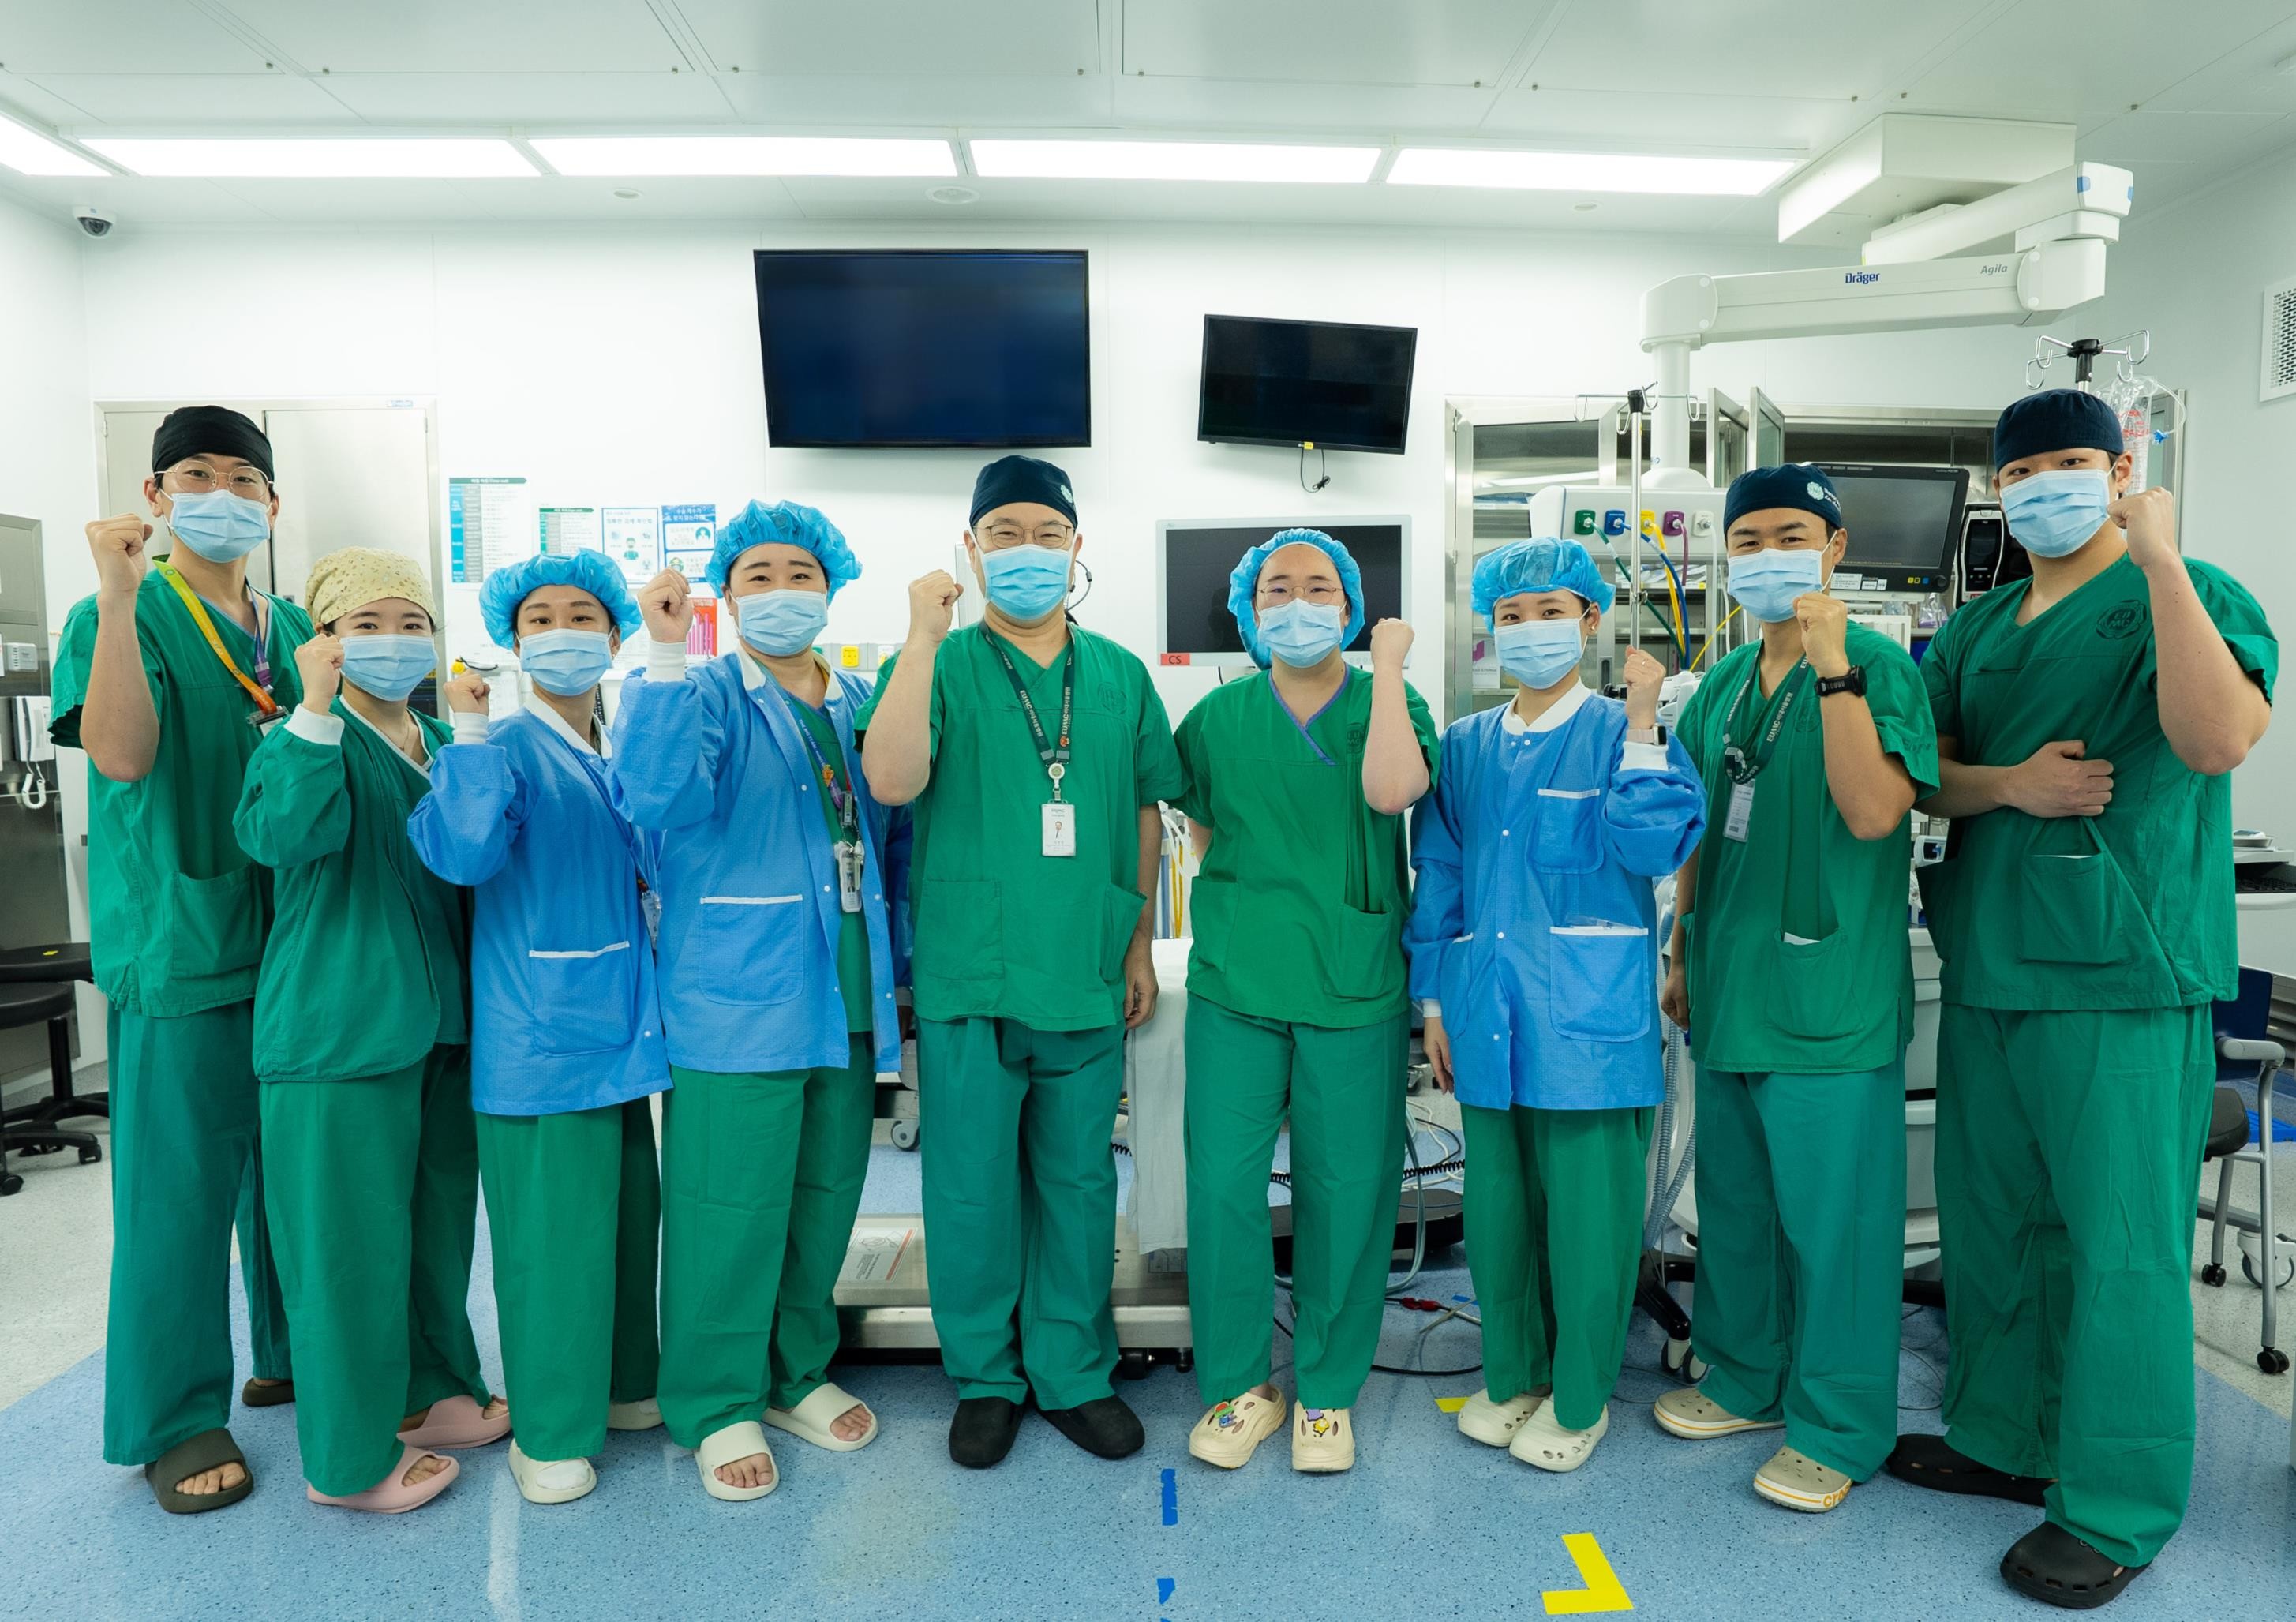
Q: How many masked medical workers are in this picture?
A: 9